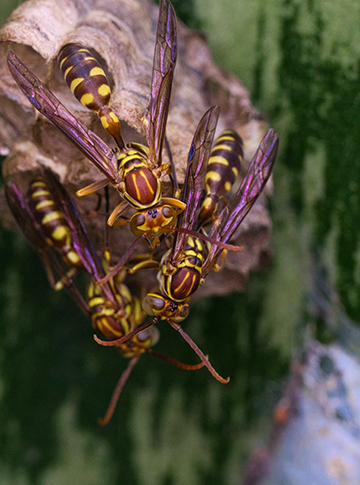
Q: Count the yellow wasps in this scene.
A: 3